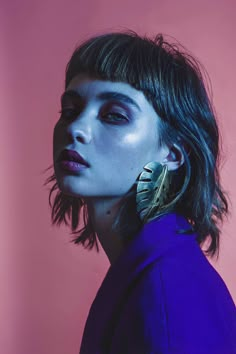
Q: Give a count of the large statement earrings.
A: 1